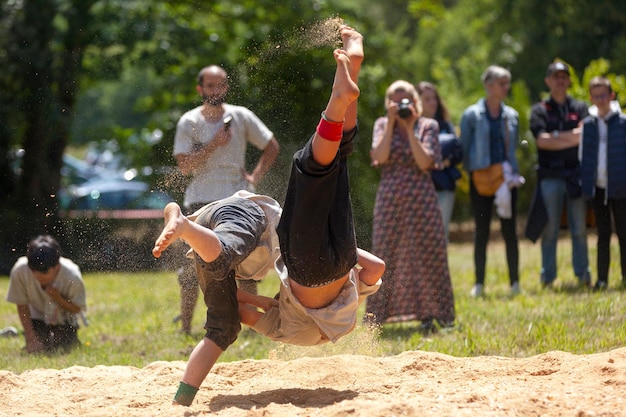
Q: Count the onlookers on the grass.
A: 7